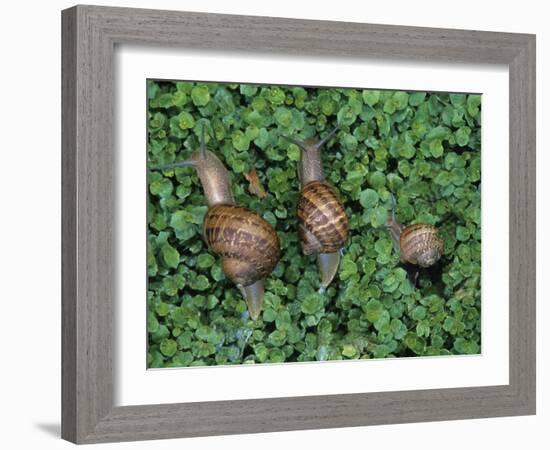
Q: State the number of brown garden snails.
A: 3